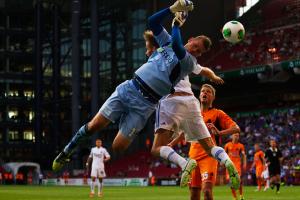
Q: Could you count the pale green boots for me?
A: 2